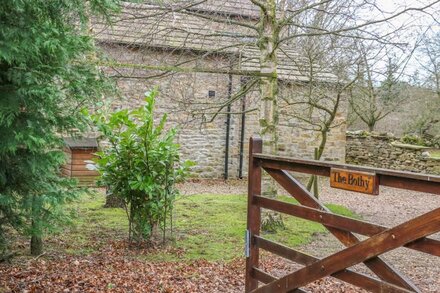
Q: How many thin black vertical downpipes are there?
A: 2